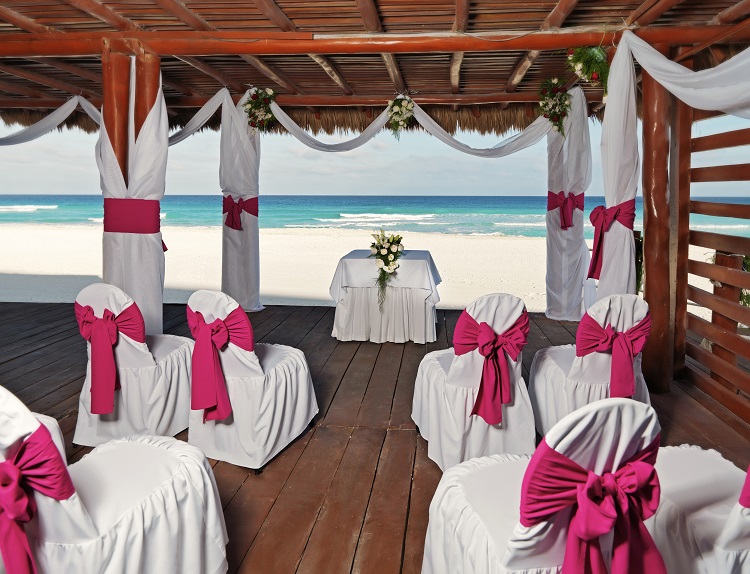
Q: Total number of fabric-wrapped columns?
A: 4